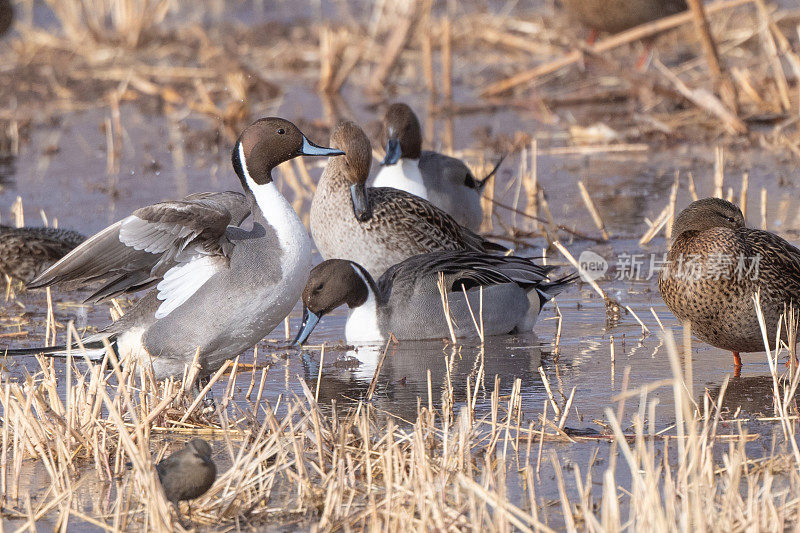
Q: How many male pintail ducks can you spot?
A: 3